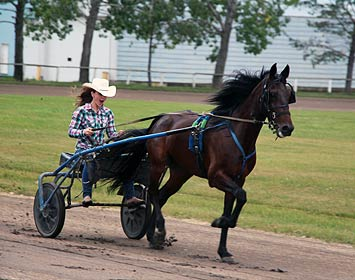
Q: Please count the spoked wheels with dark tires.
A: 2